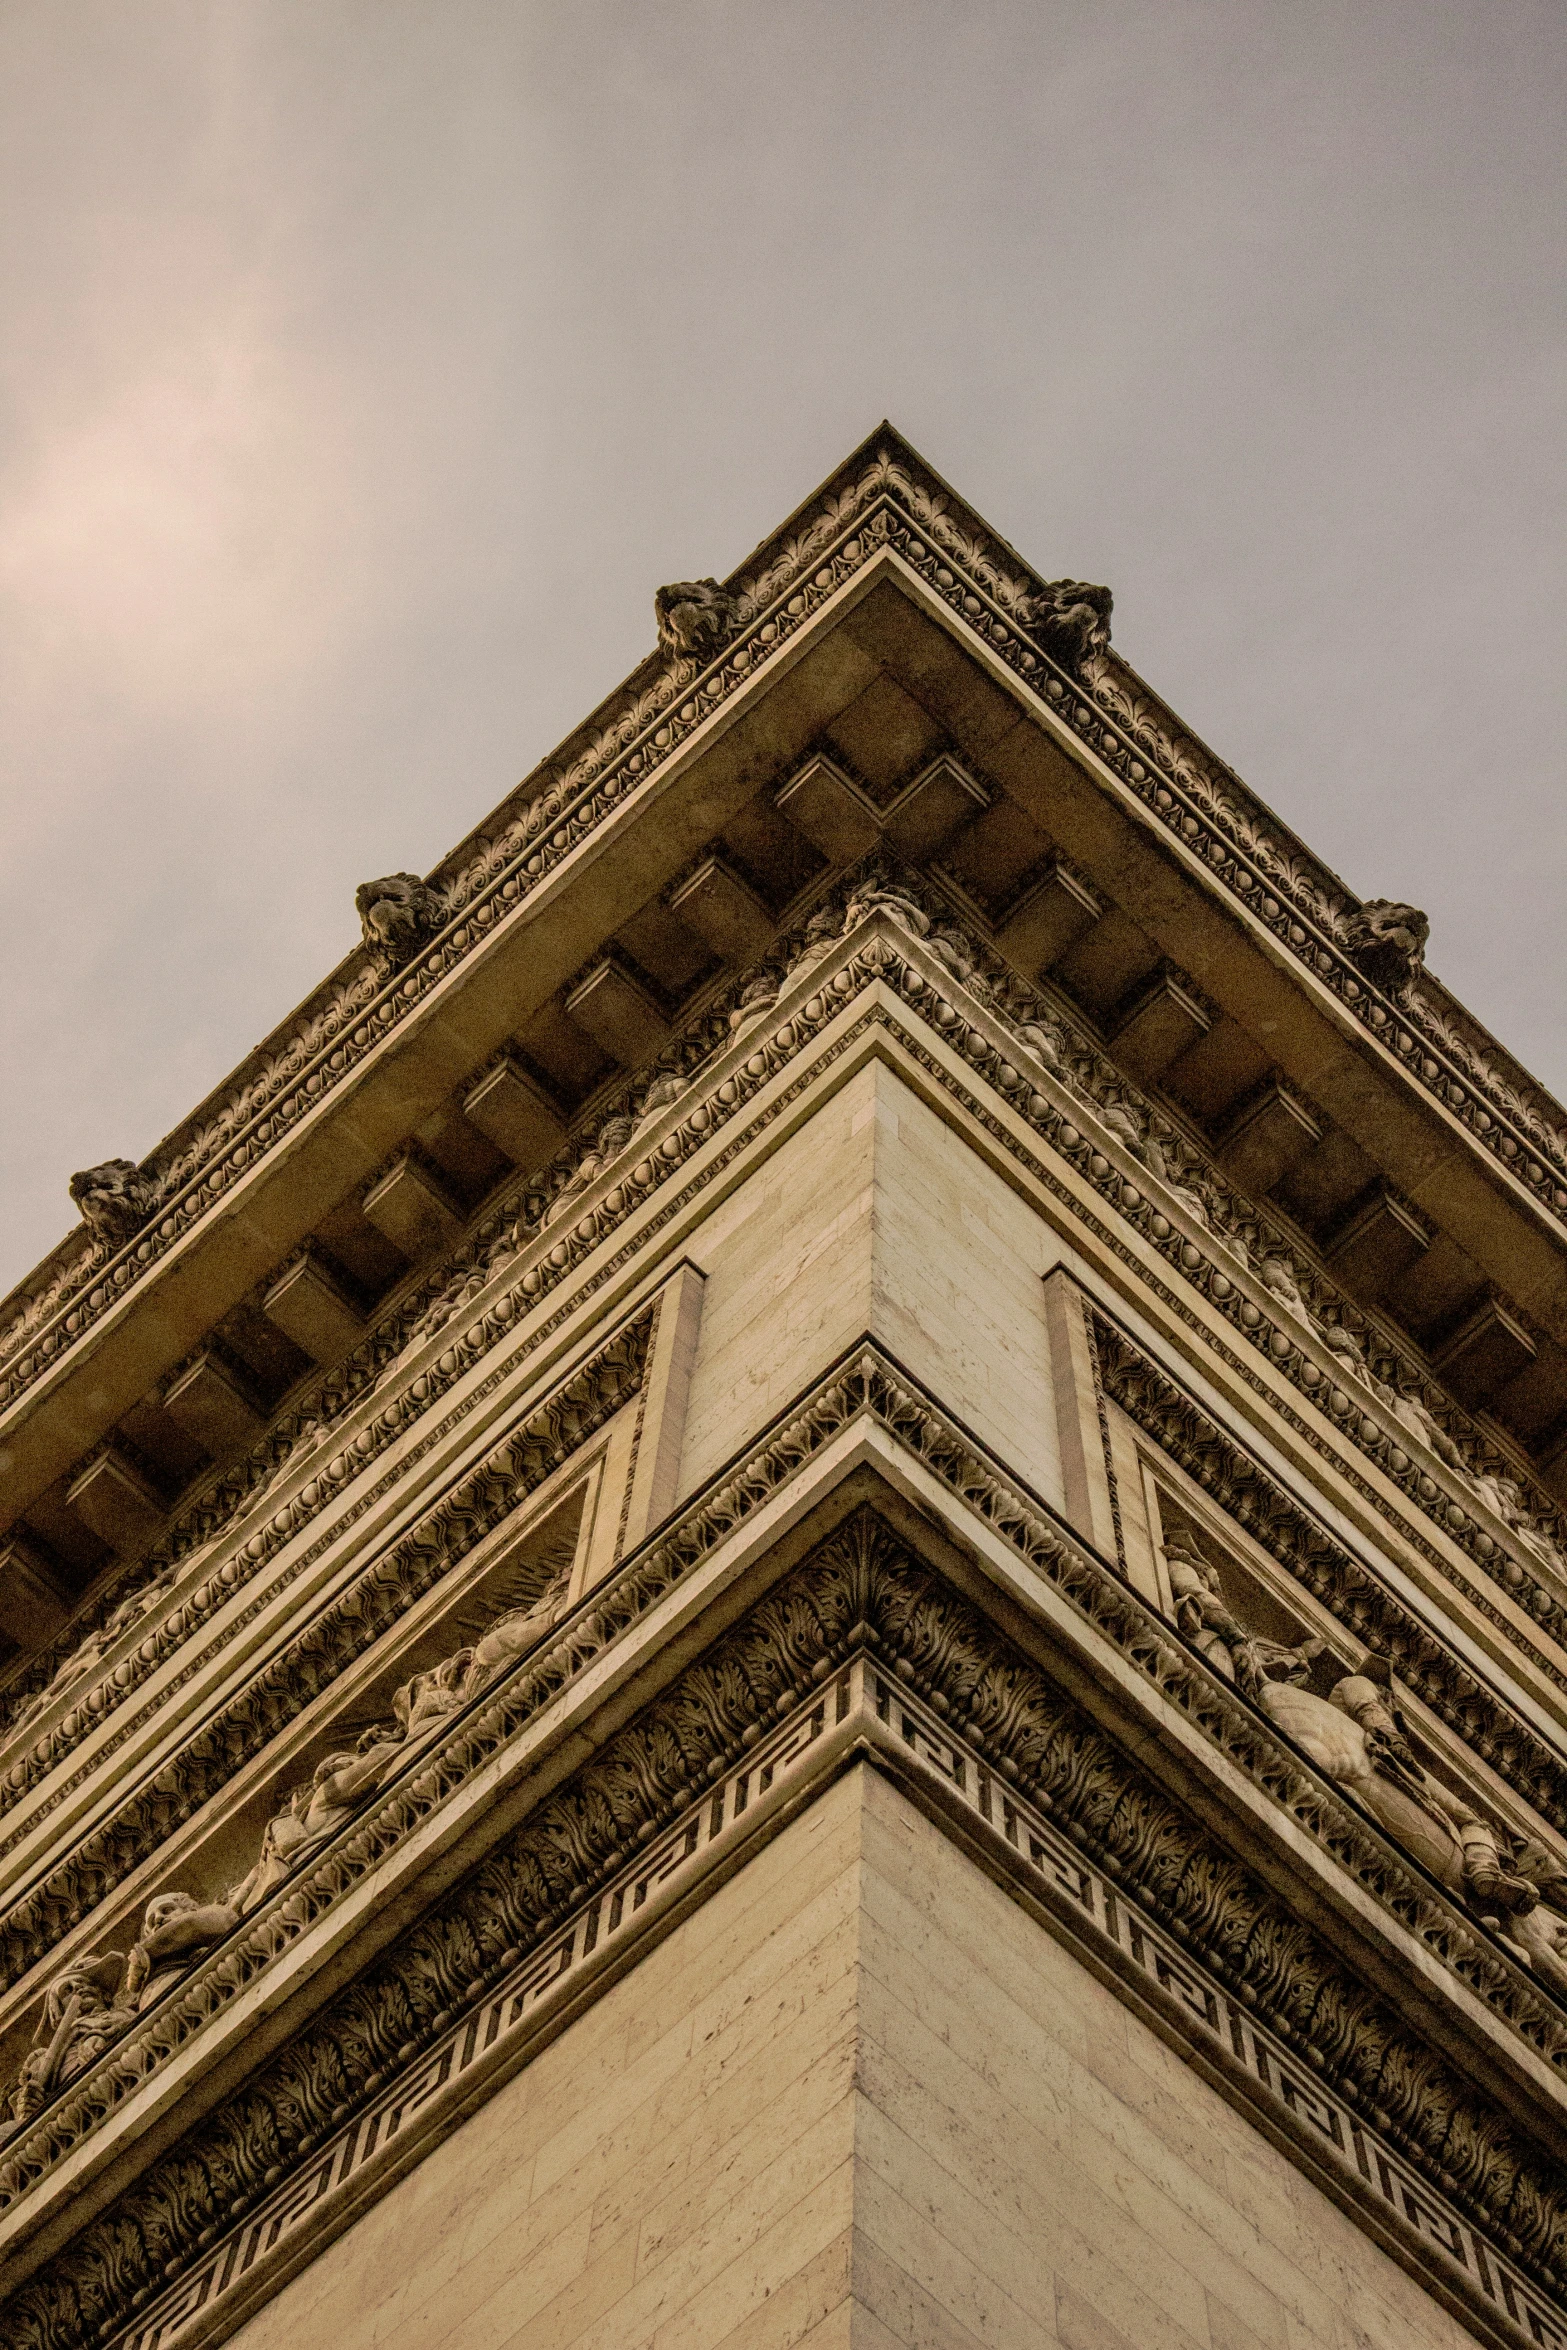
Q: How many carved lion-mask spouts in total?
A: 5